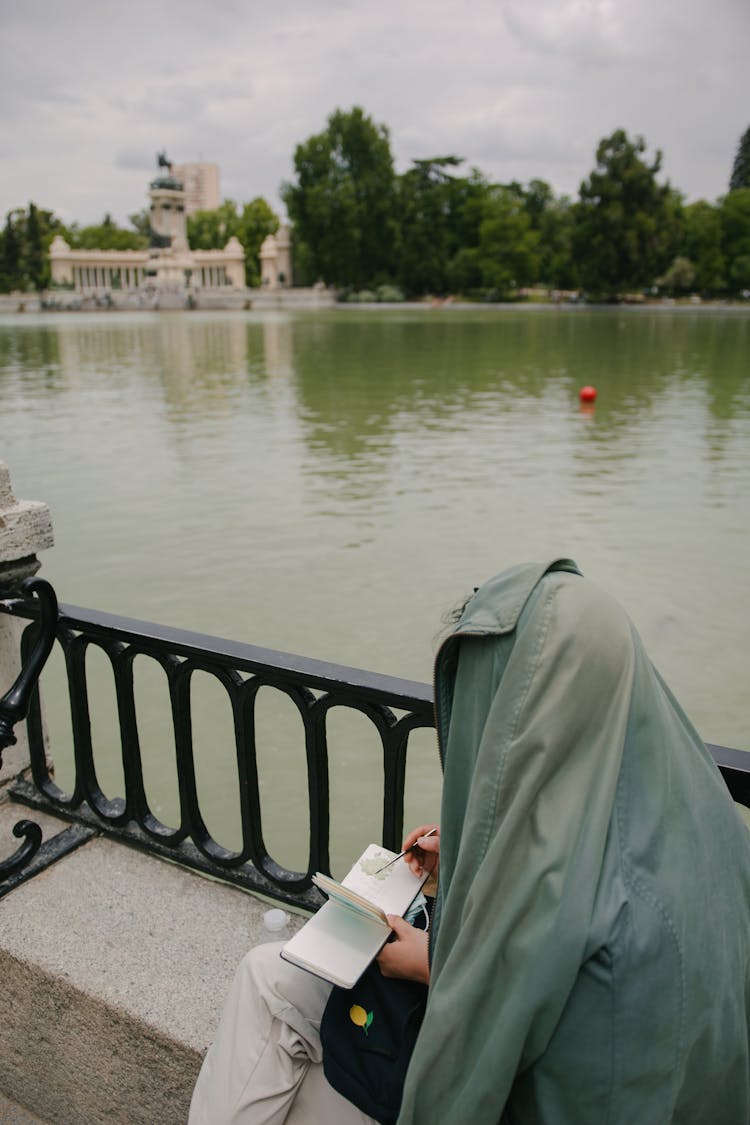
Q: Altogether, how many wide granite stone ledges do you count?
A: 1